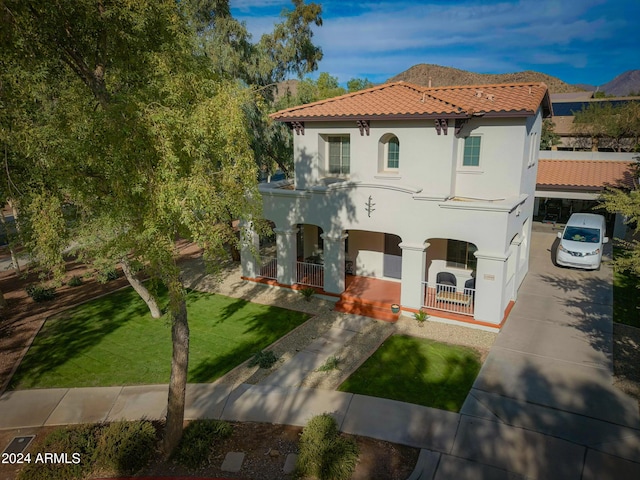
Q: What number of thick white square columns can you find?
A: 5